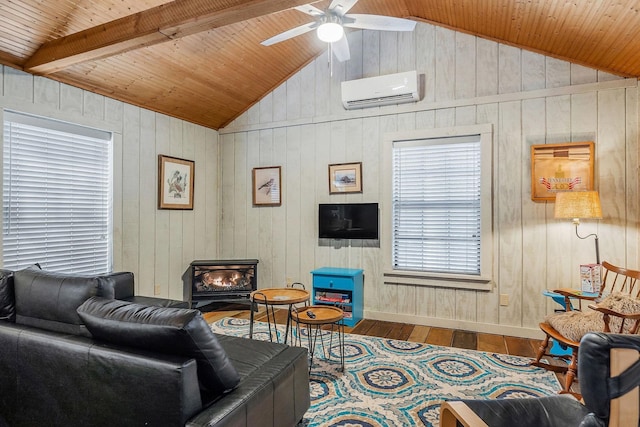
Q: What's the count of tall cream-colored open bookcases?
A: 0